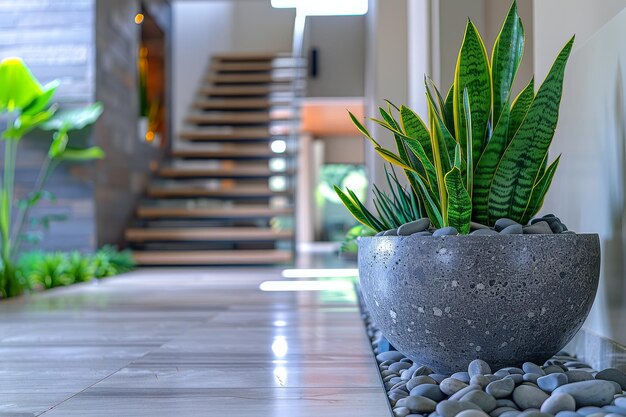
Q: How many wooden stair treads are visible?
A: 13